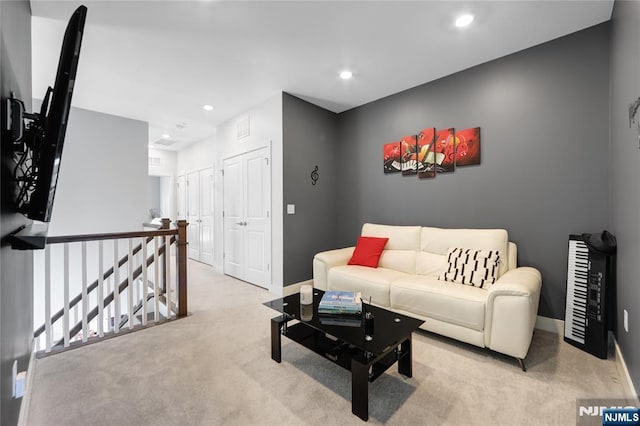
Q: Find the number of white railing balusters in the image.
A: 9